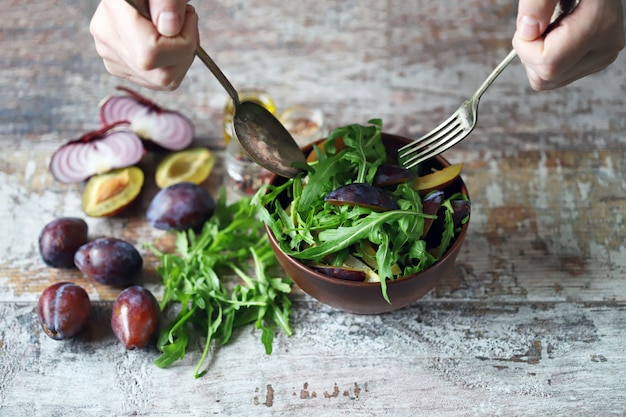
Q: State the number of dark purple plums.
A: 5